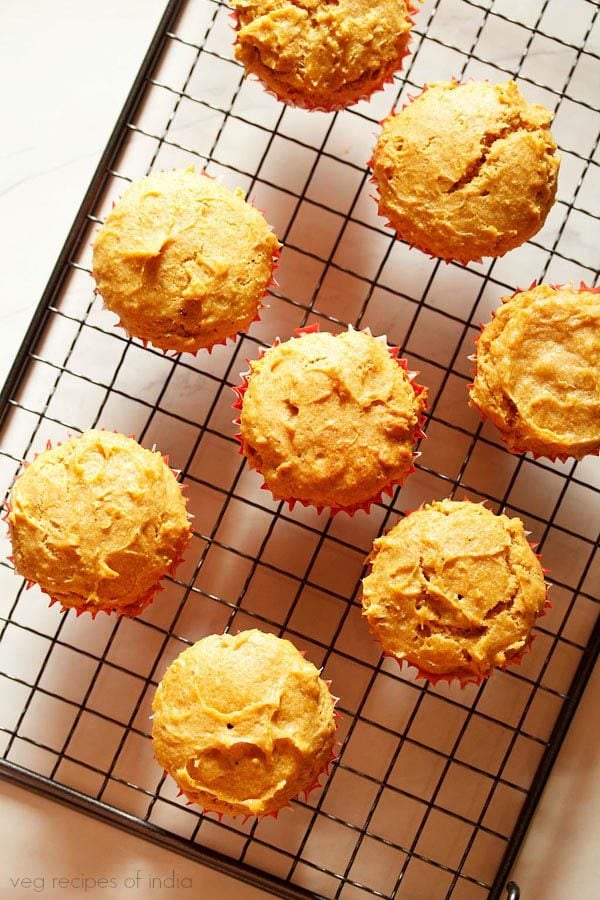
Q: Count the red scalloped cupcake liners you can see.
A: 8